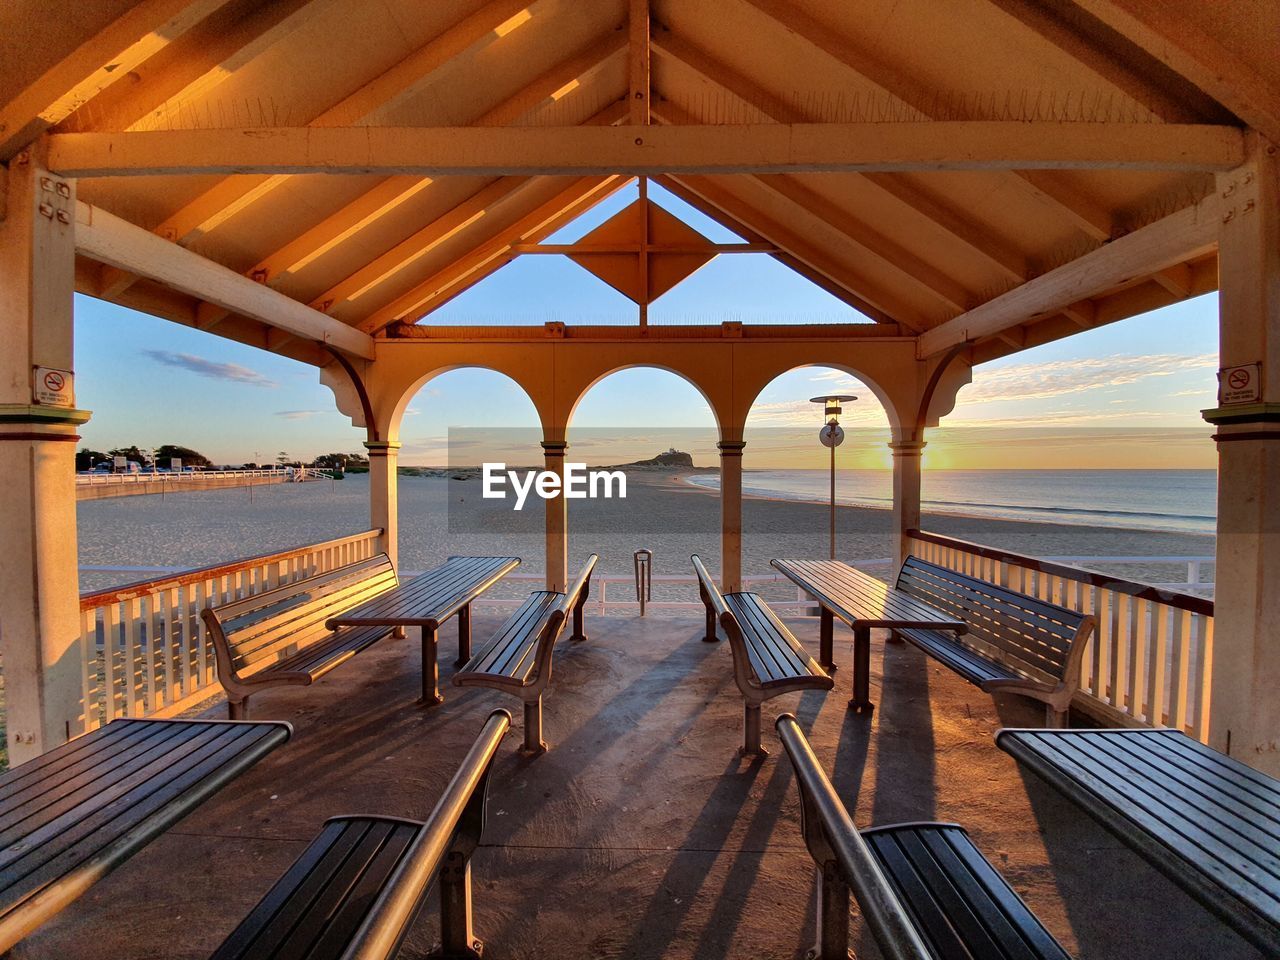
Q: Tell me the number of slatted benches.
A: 6